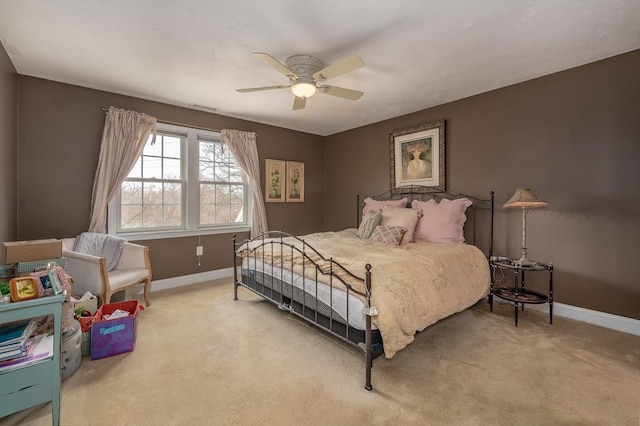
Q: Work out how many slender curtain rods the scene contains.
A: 1